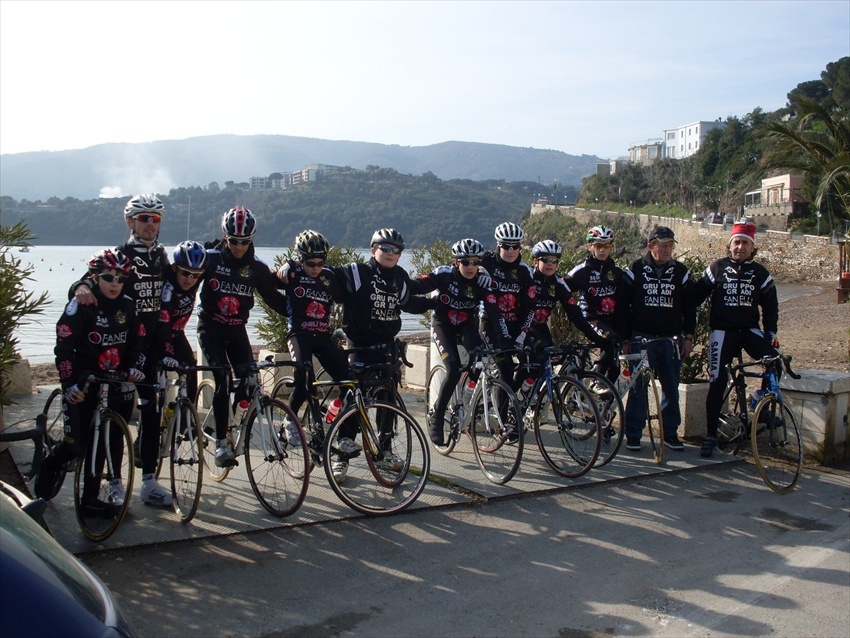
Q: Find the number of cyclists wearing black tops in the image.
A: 12